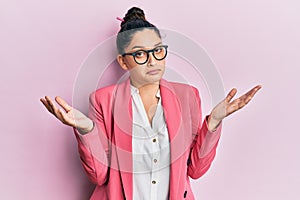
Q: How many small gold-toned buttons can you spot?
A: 3